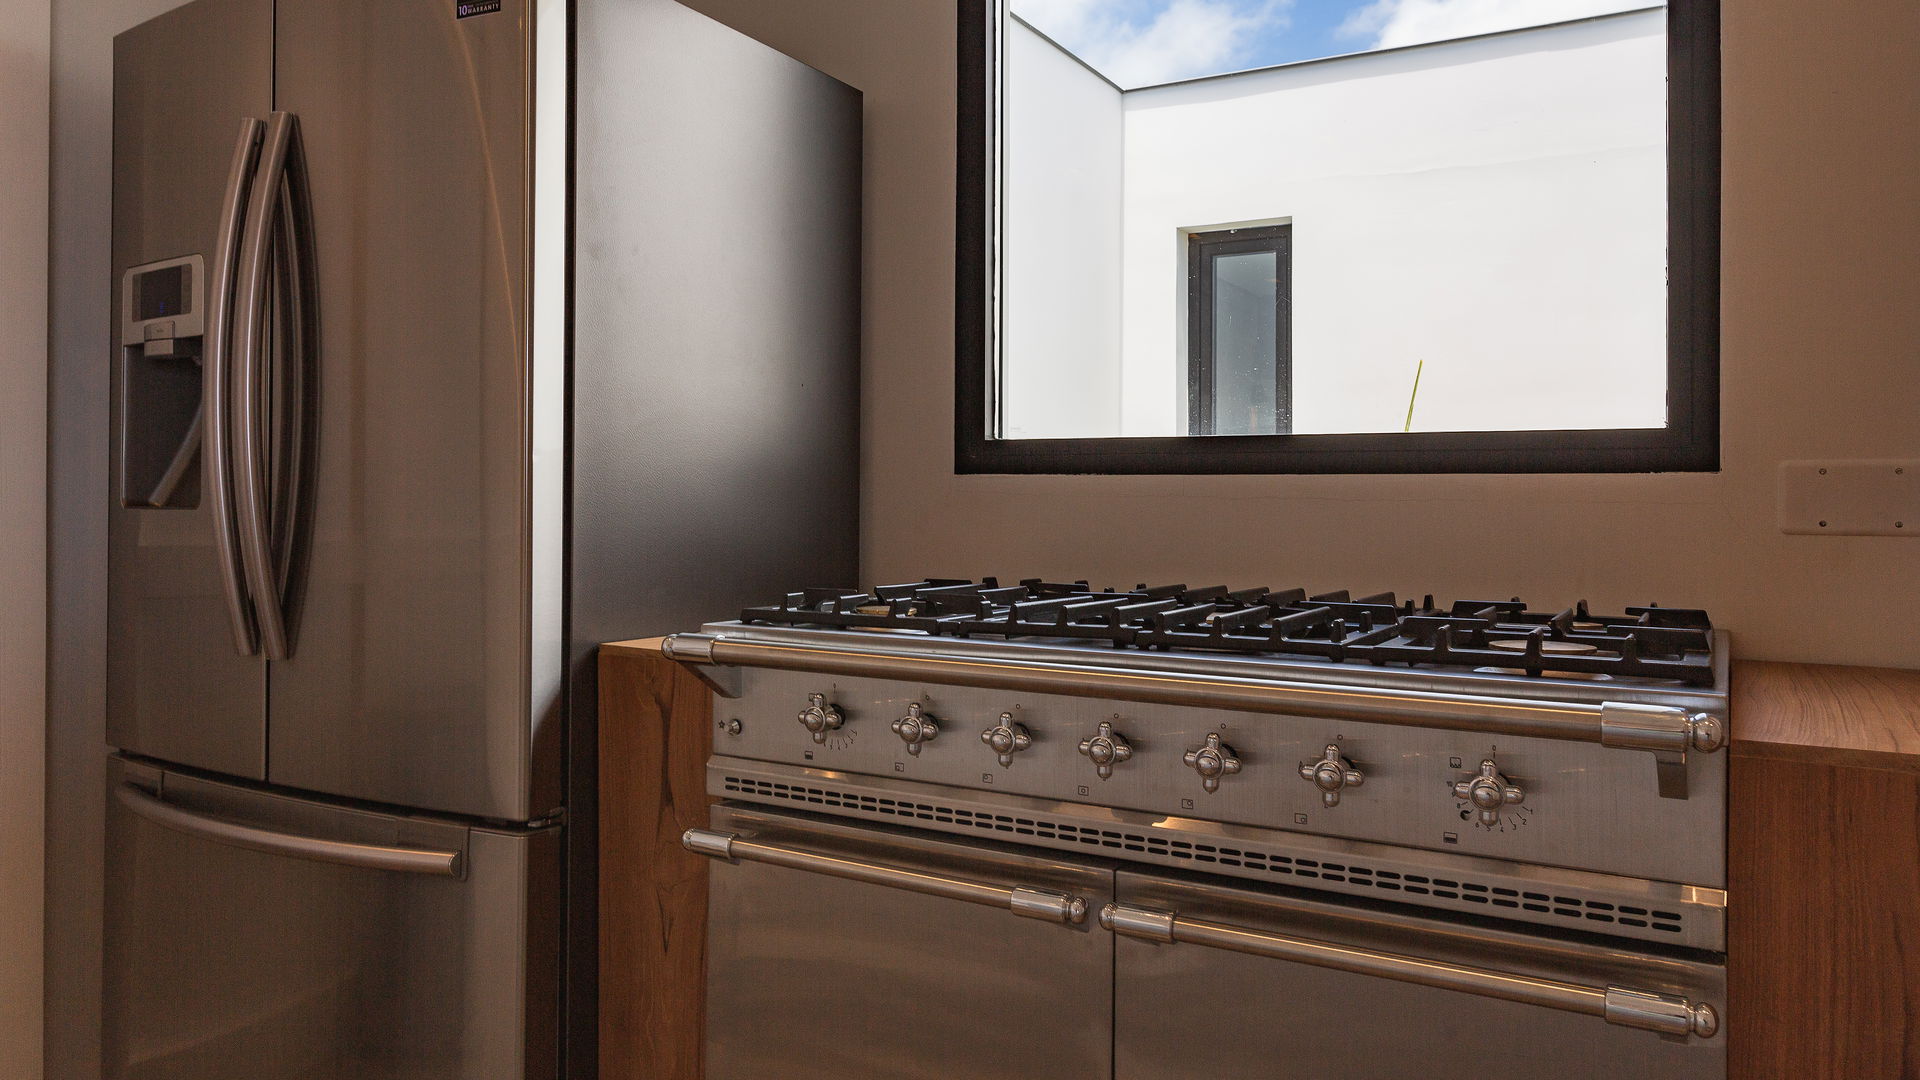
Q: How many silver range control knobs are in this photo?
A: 7